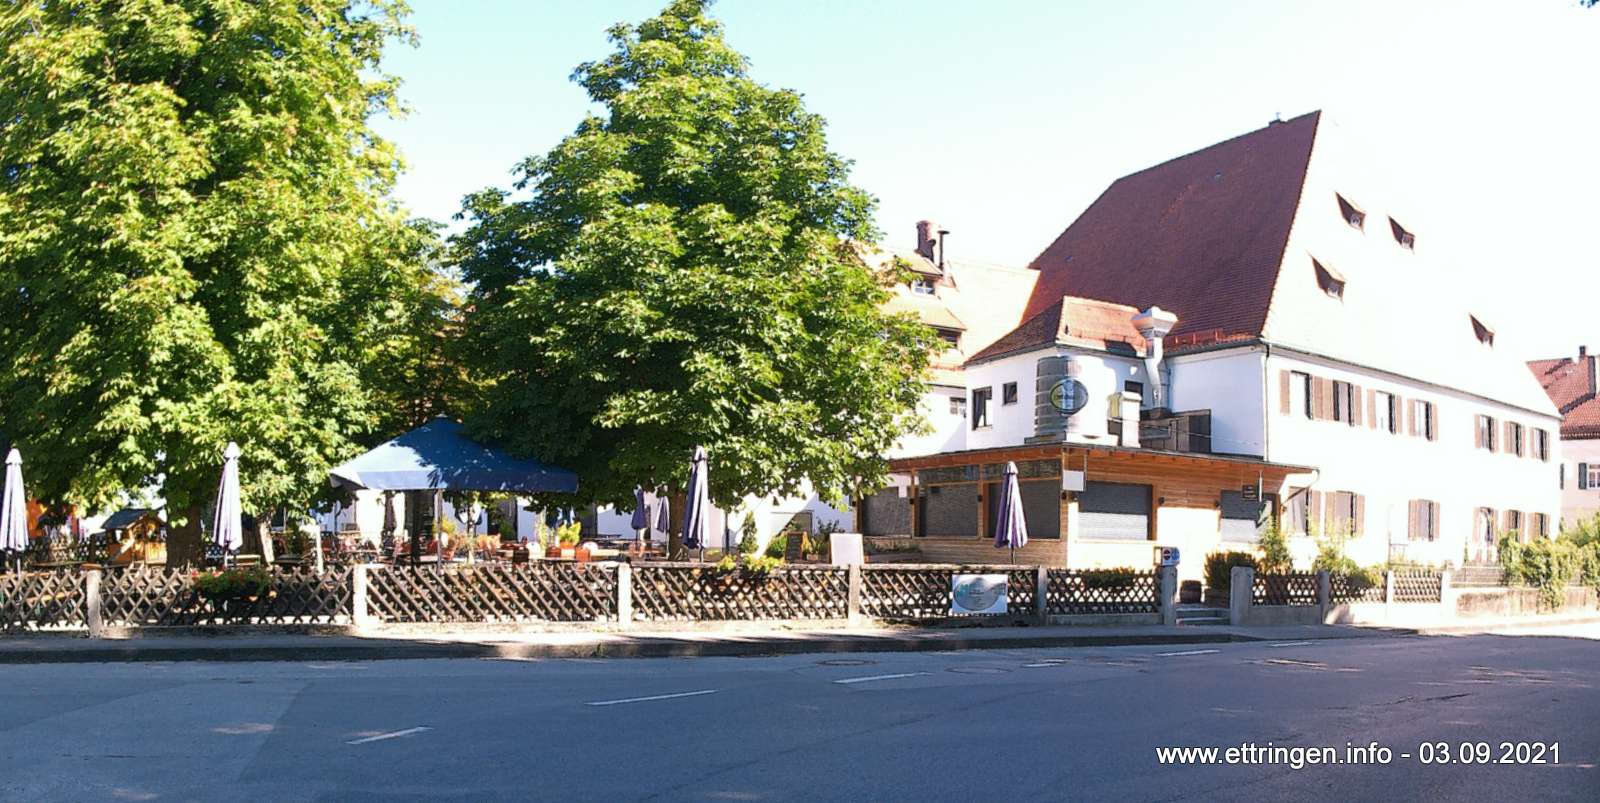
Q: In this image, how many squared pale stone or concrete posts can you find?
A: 10